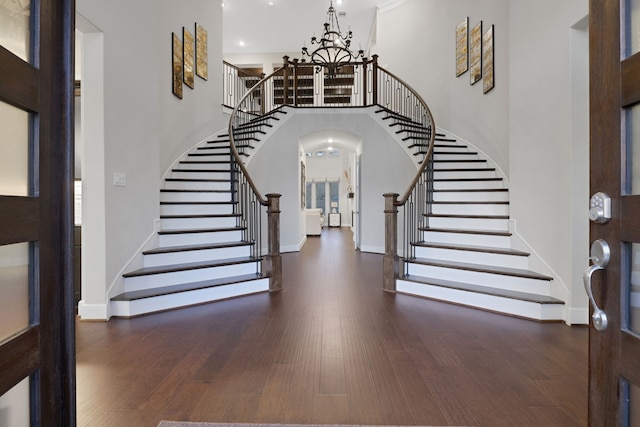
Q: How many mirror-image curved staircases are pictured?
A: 2